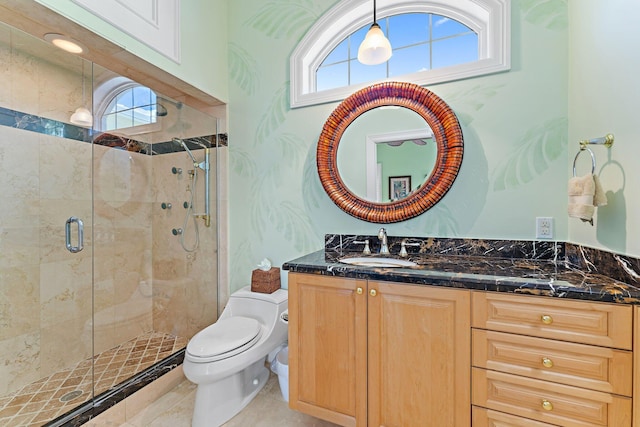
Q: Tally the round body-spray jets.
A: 4